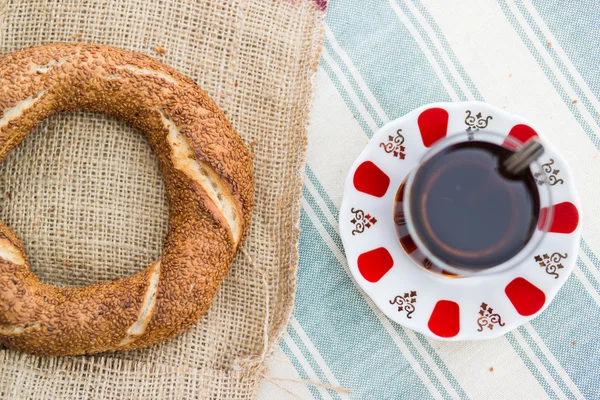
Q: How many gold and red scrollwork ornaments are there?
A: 7